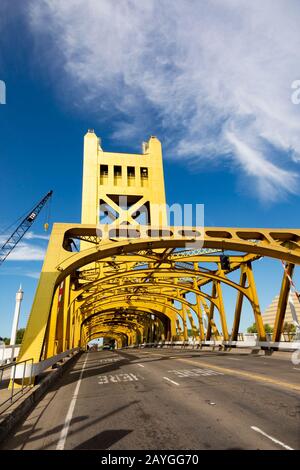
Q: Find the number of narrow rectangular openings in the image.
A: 4